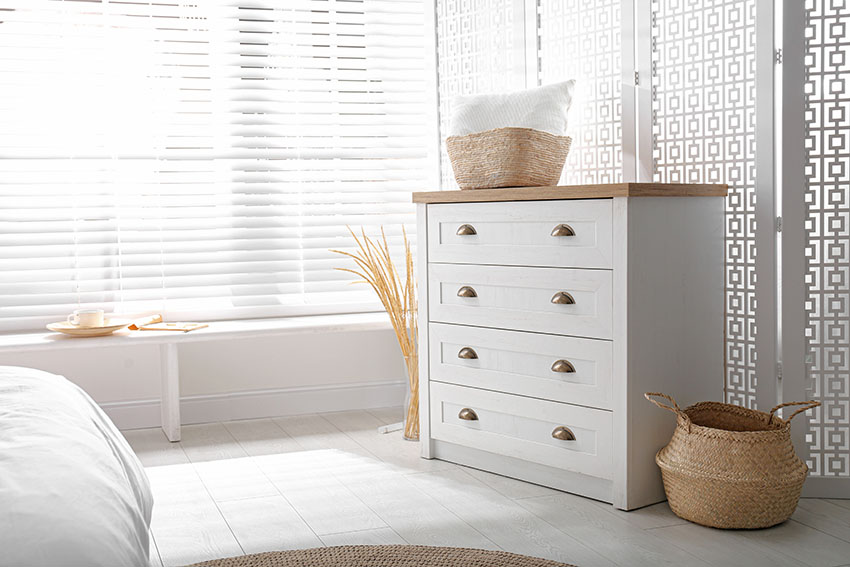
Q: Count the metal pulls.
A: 8